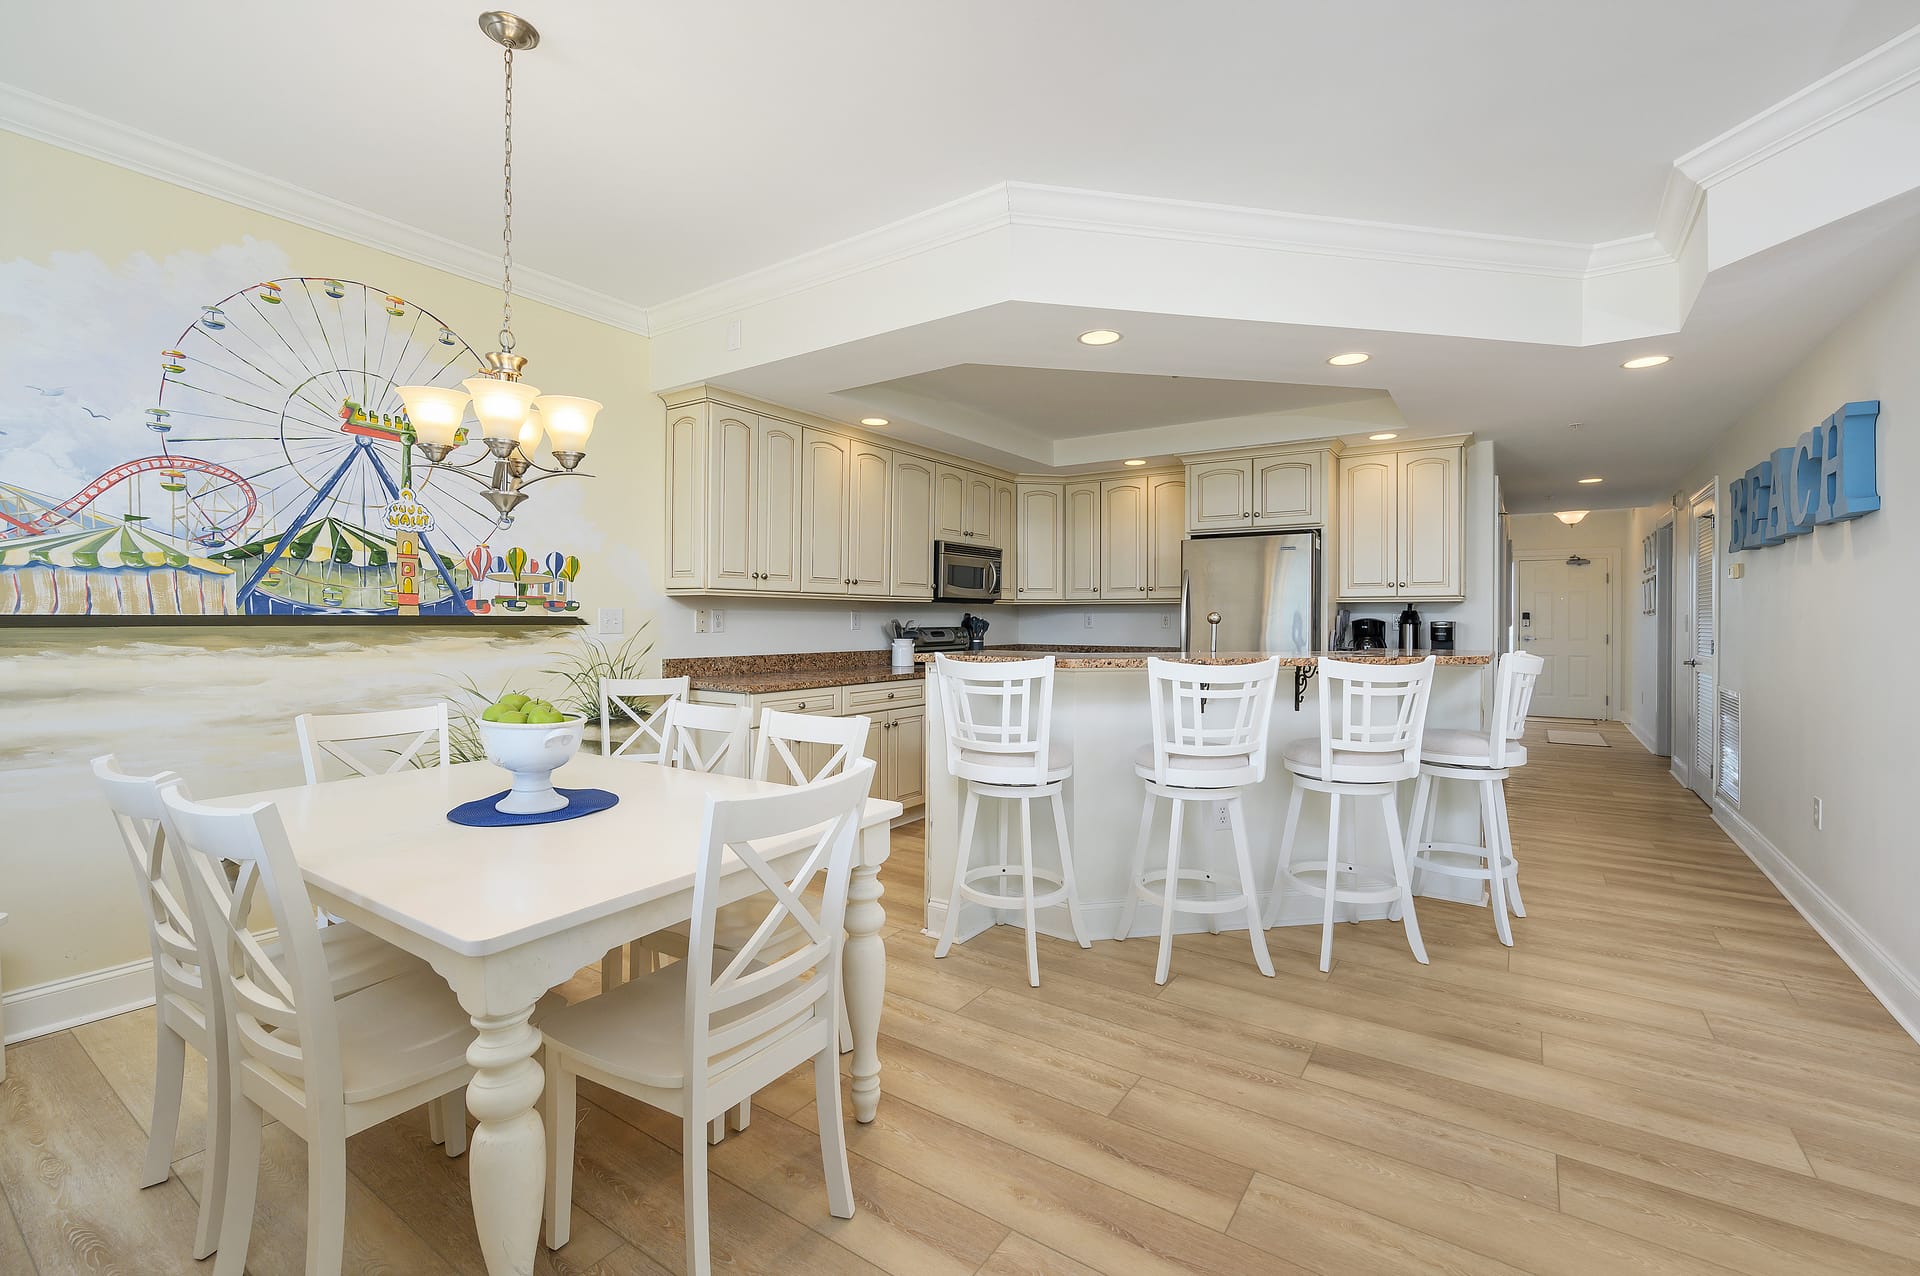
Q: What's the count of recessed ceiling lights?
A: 7